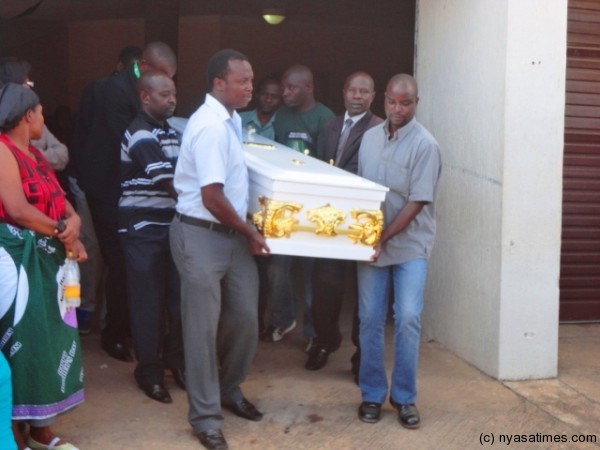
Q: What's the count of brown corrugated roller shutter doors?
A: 1